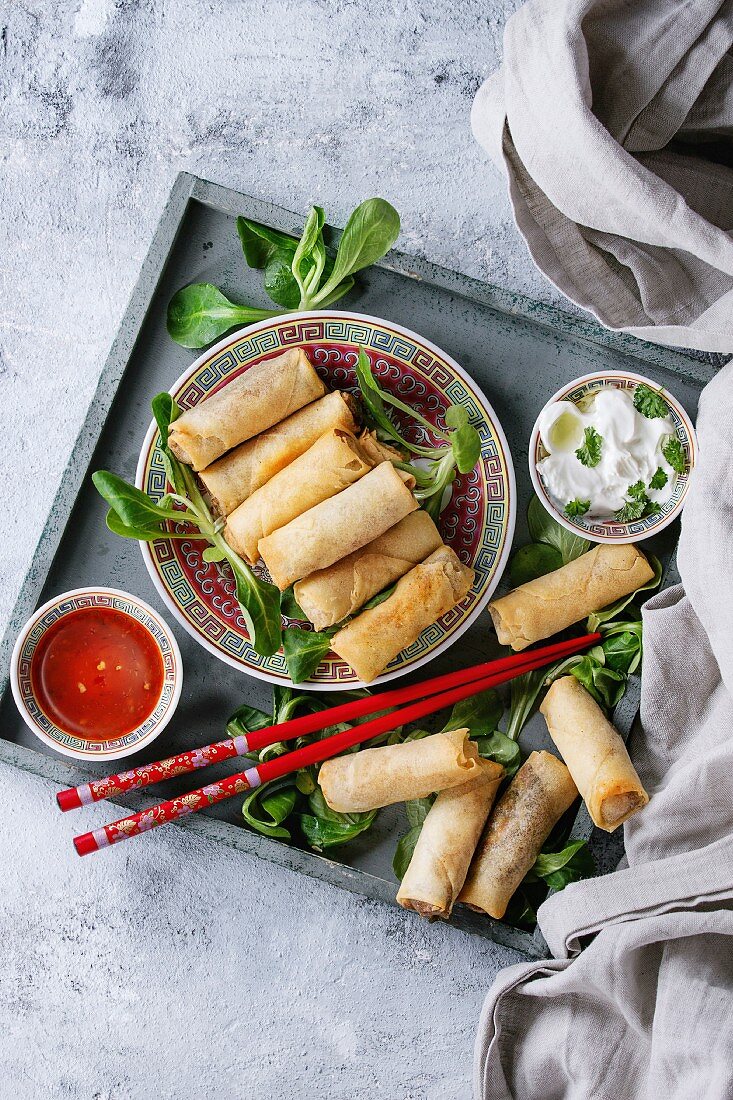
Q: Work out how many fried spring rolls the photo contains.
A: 11